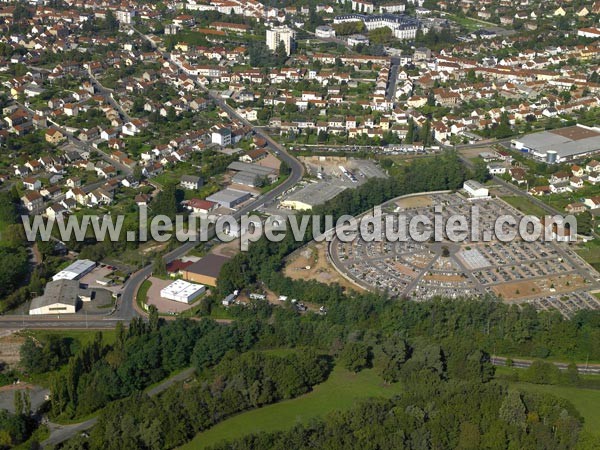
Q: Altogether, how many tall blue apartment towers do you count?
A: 0